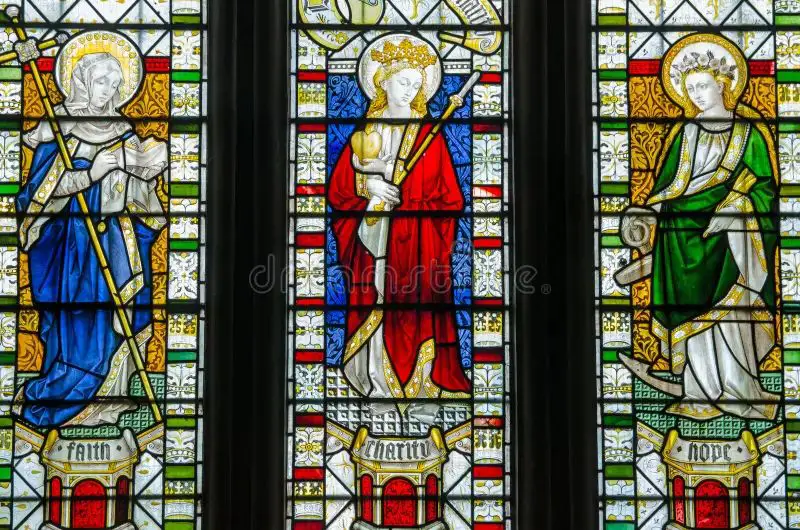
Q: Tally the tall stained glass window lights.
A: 3